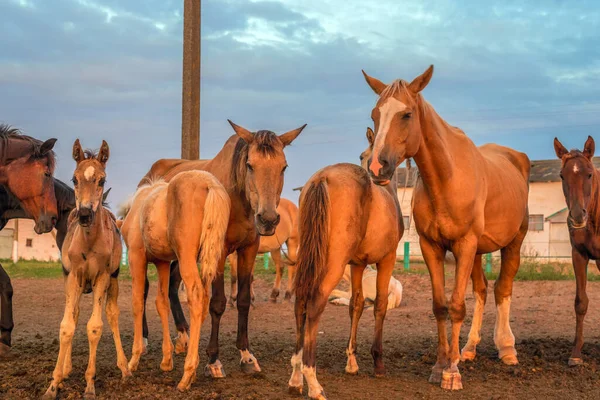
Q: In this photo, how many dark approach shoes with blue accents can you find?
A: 0